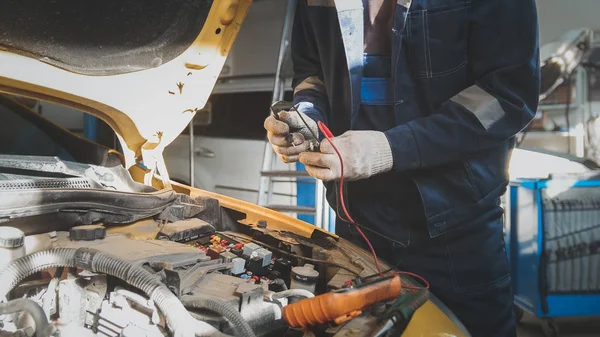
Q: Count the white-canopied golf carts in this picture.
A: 0